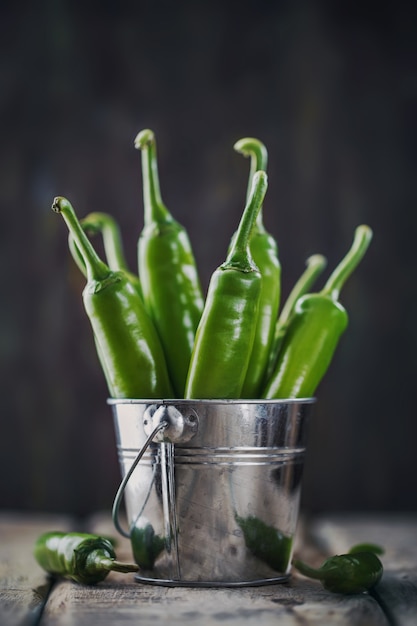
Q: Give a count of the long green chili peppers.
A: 9